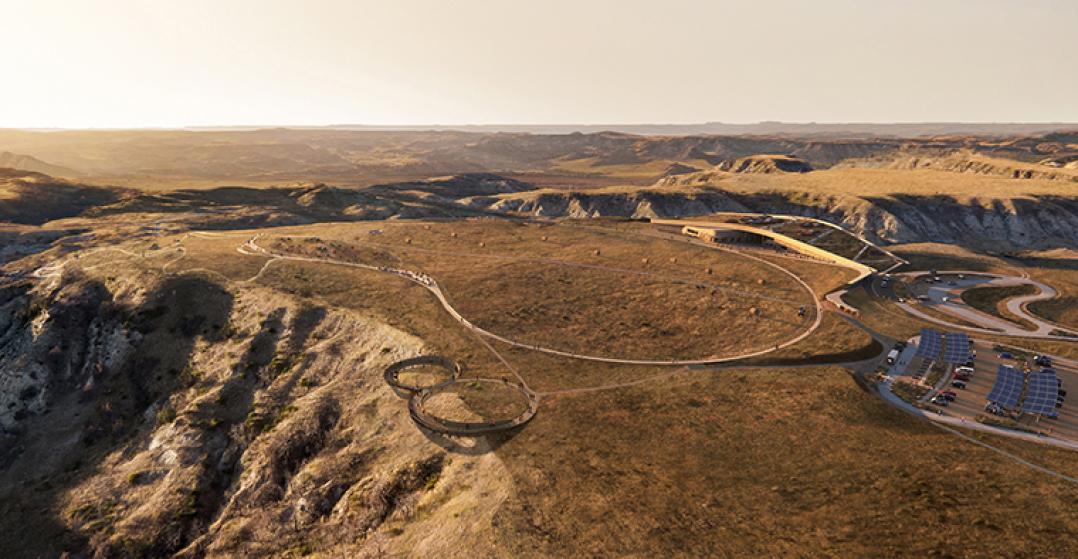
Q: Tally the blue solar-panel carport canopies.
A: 4